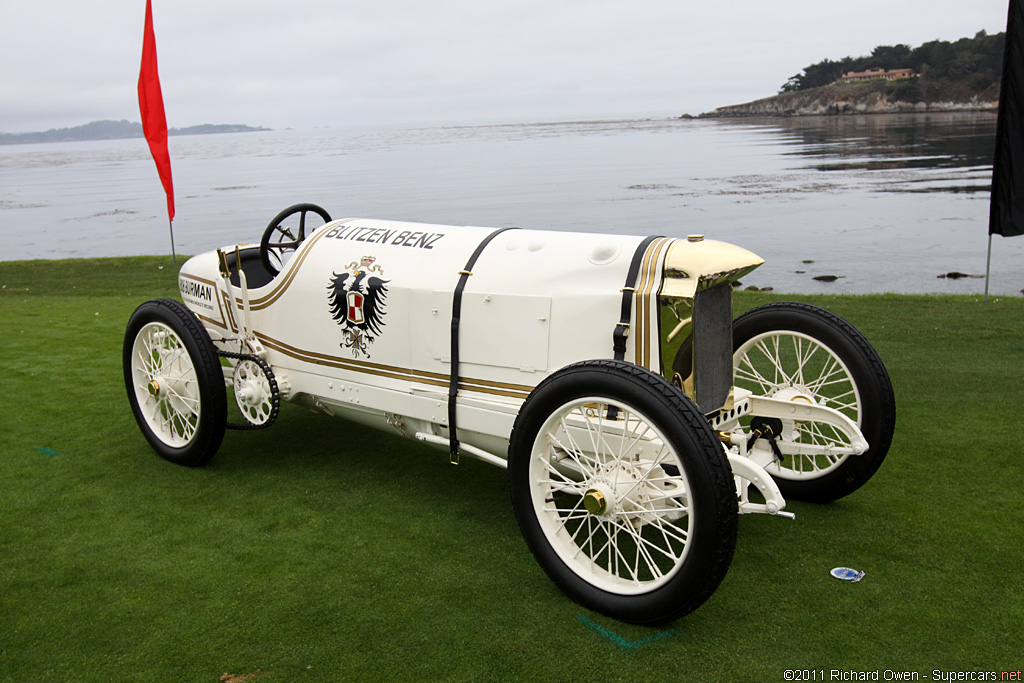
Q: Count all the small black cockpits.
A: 1